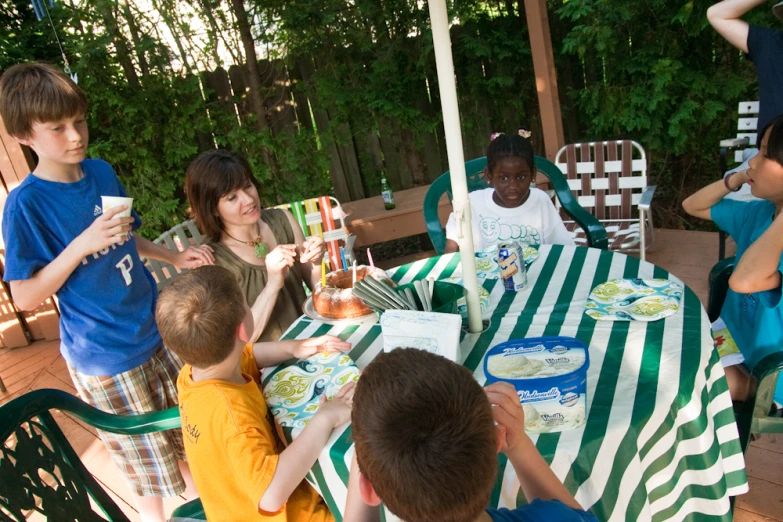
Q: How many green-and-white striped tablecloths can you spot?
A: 1